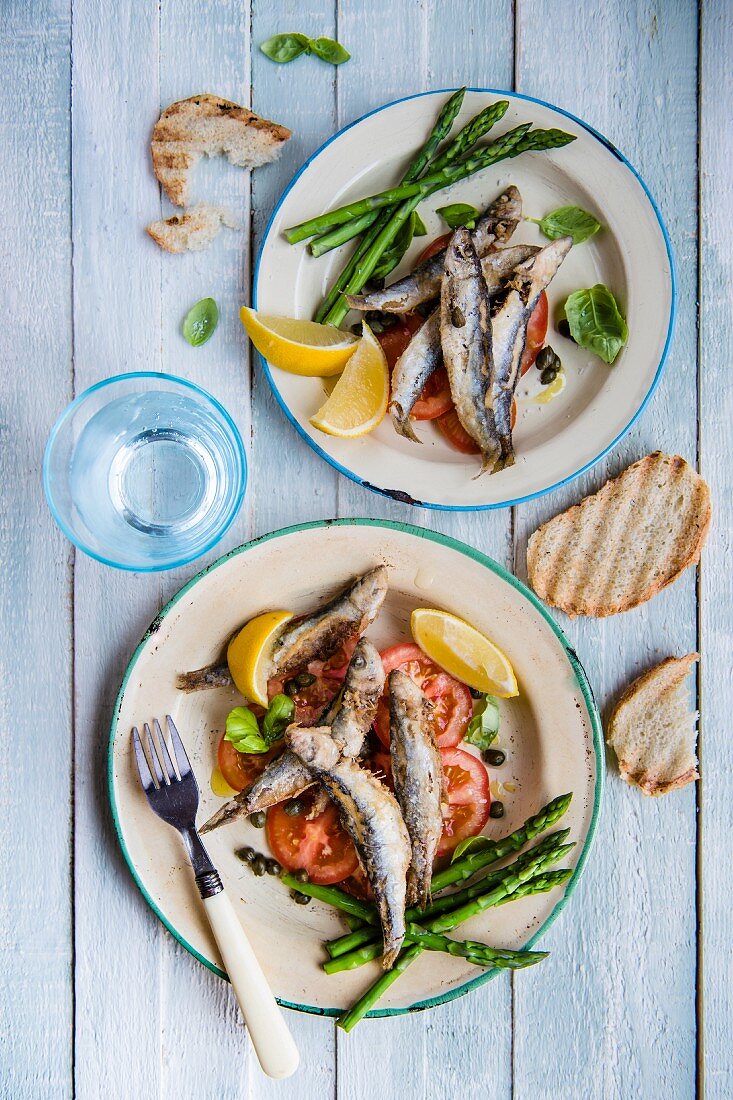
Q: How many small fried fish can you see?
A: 8